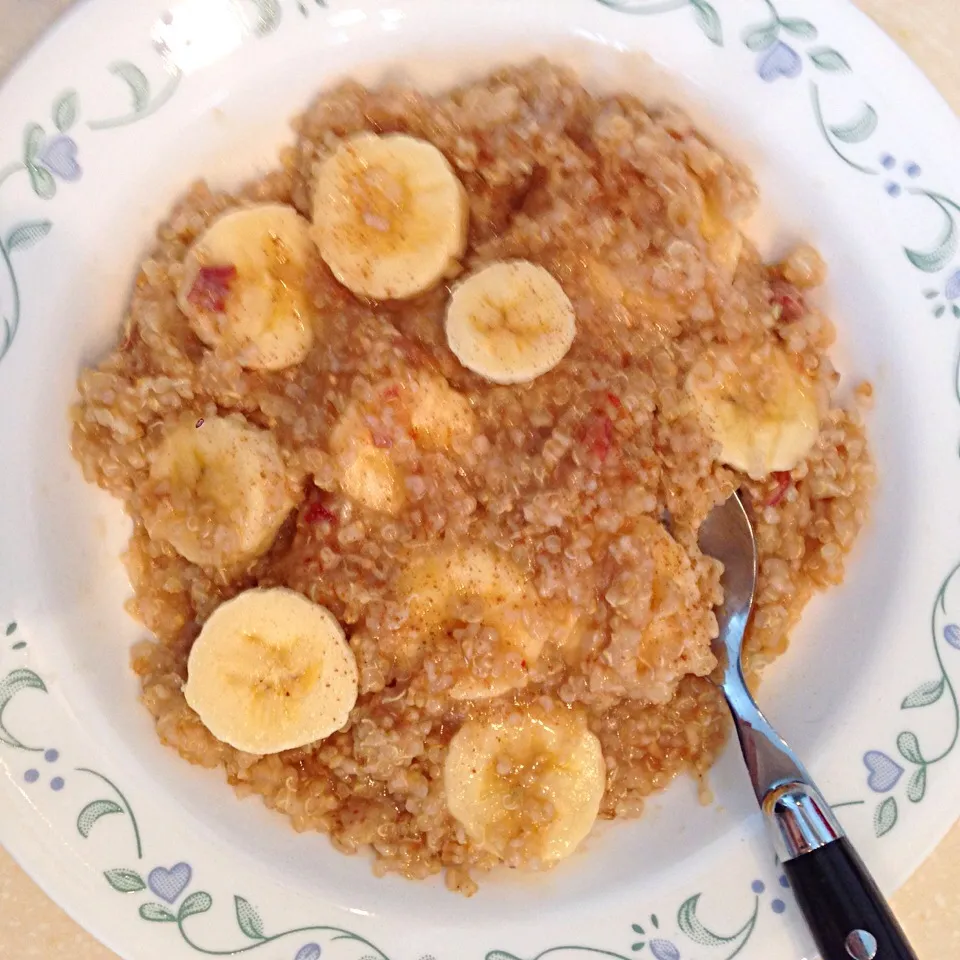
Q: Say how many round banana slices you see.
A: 7